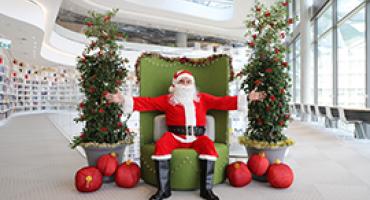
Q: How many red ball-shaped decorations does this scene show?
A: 6